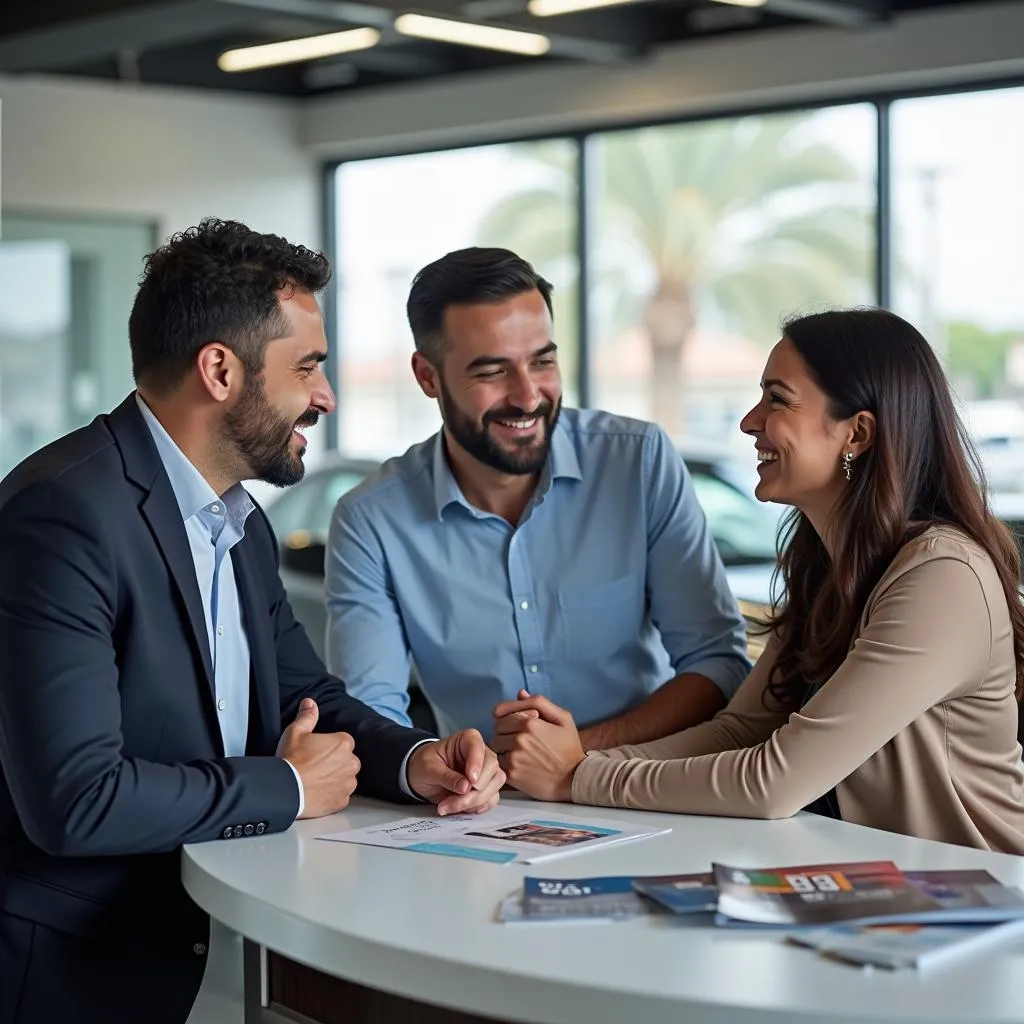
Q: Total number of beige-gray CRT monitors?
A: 0